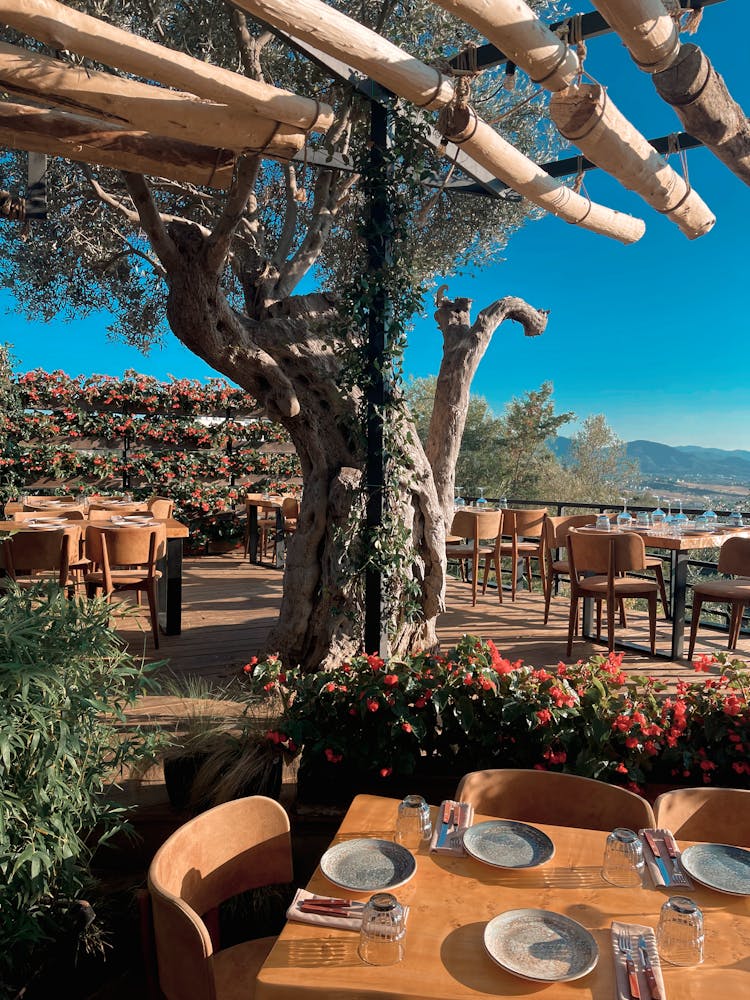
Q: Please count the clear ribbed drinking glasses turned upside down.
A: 4